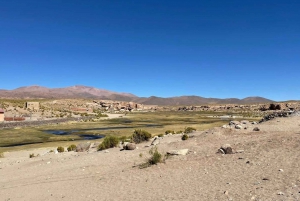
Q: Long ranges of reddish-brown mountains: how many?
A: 1